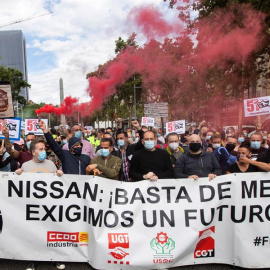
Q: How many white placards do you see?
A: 5